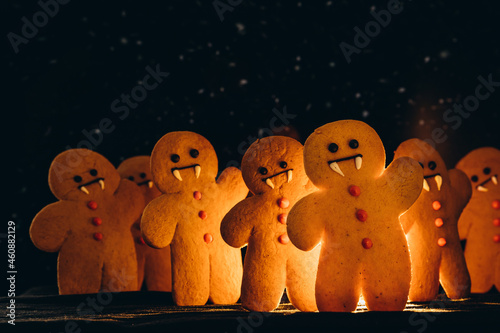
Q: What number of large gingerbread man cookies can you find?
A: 7